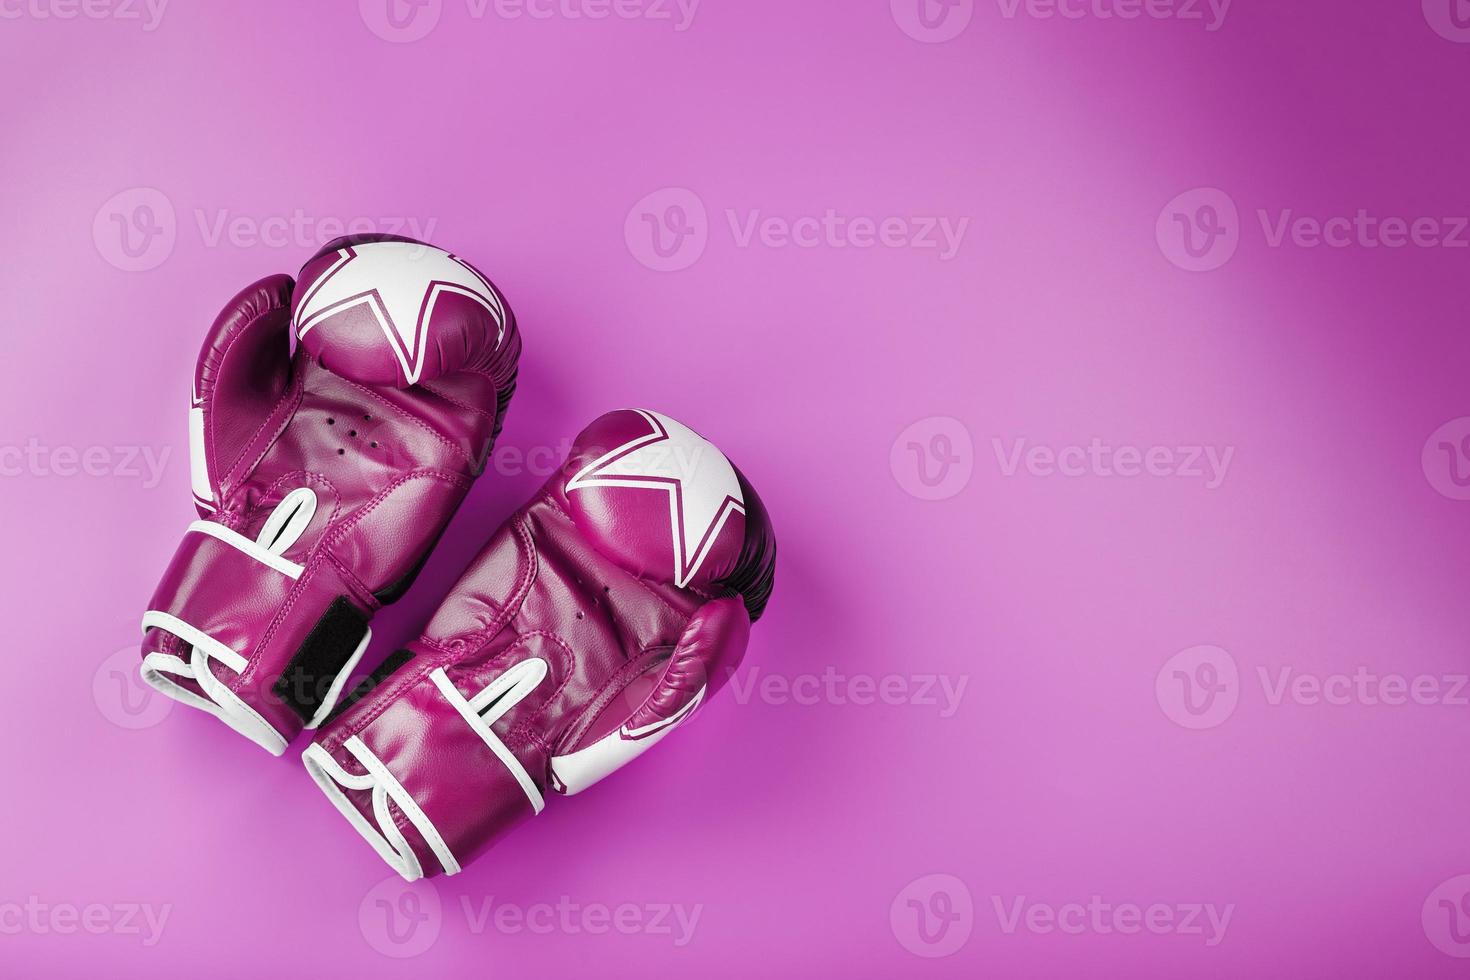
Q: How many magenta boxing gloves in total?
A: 2